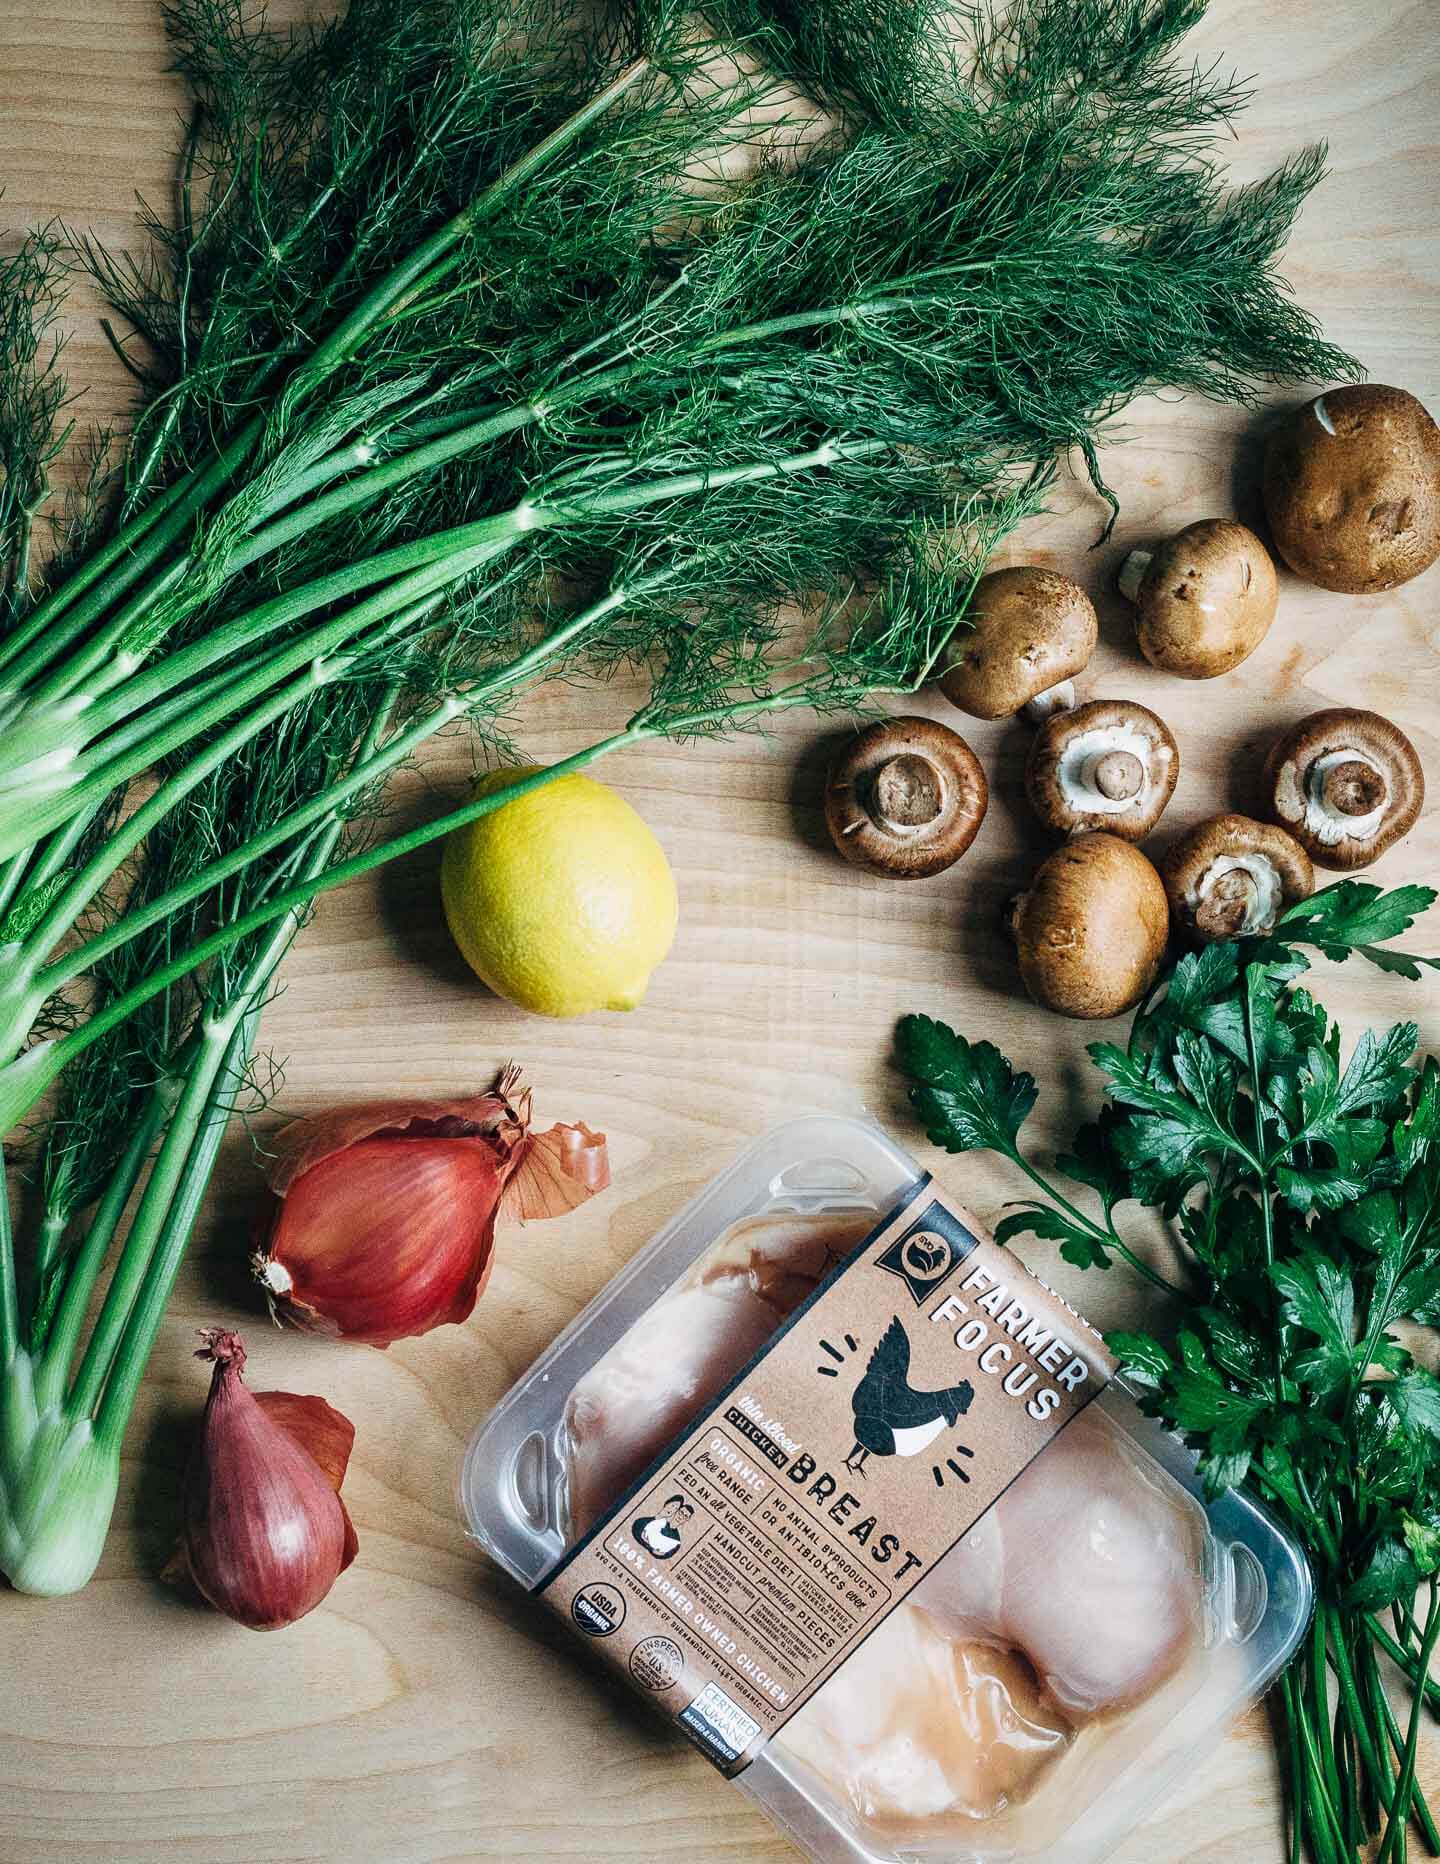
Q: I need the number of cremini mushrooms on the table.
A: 8